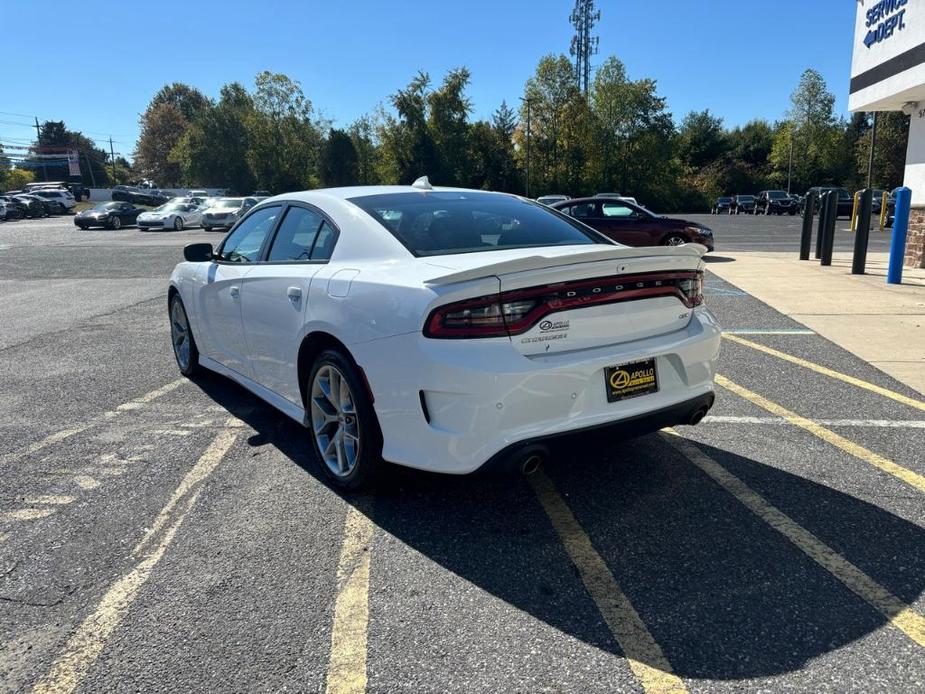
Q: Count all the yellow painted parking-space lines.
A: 7